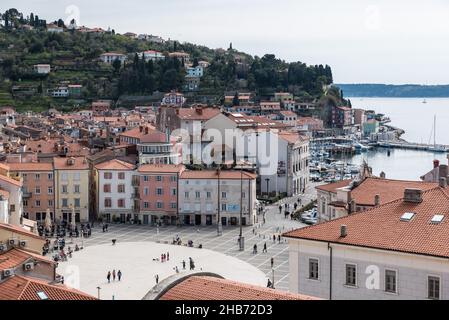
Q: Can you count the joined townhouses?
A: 5